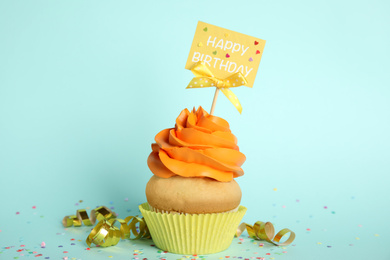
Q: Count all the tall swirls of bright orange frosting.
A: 1